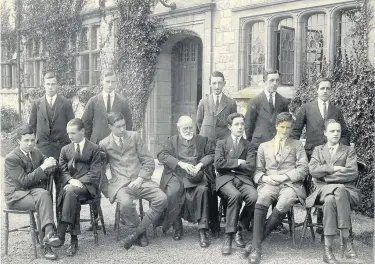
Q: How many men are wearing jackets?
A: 12